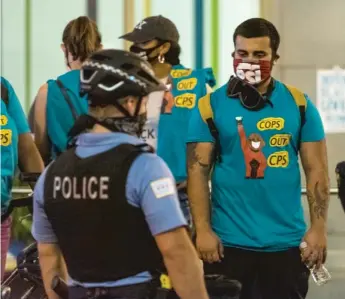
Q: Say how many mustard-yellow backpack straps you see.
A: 2